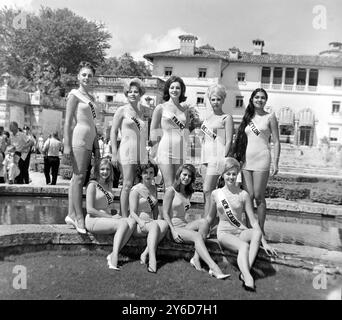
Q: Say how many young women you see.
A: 9